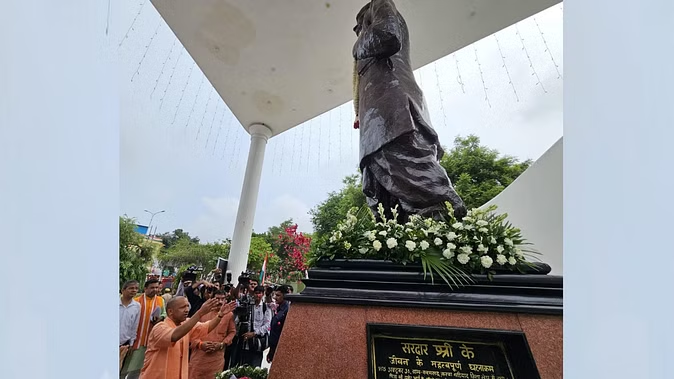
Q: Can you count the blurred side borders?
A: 2